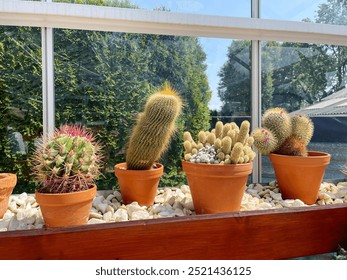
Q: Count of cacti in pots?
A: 4